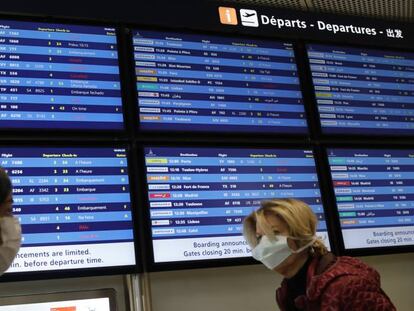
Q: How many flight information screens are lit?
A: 6